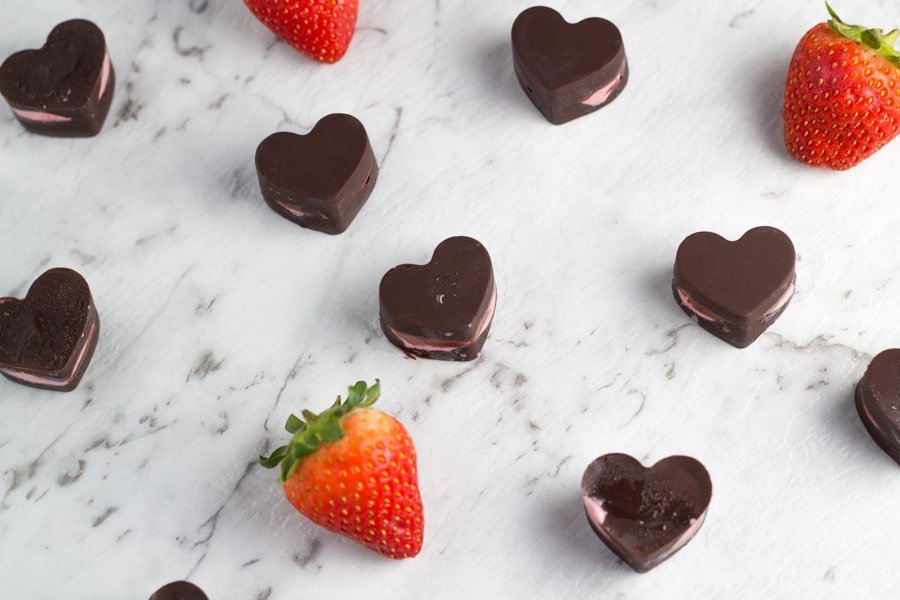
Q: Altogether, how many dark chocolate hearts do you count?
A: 9